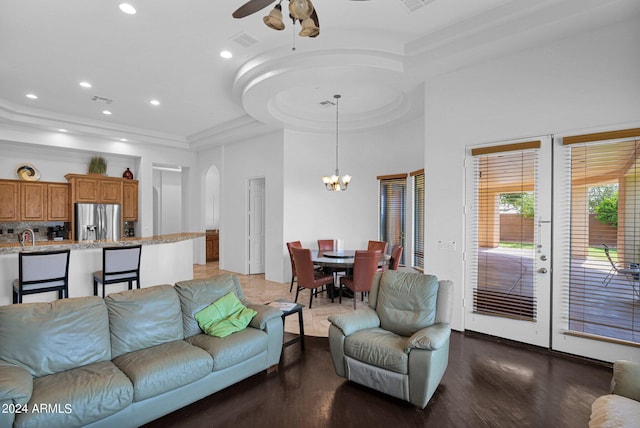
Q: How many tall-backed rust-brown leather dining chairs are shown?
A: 6